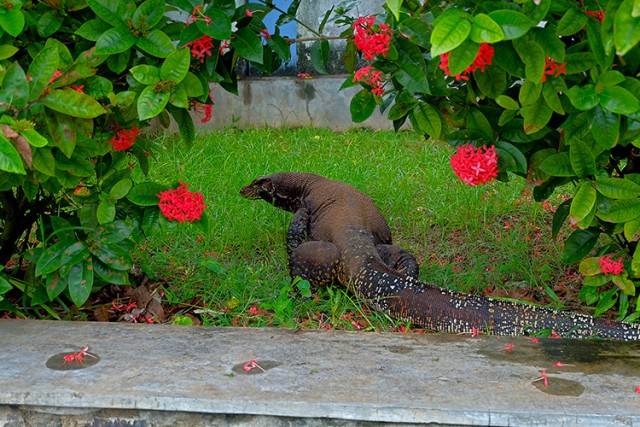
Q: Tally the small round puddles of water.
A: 3